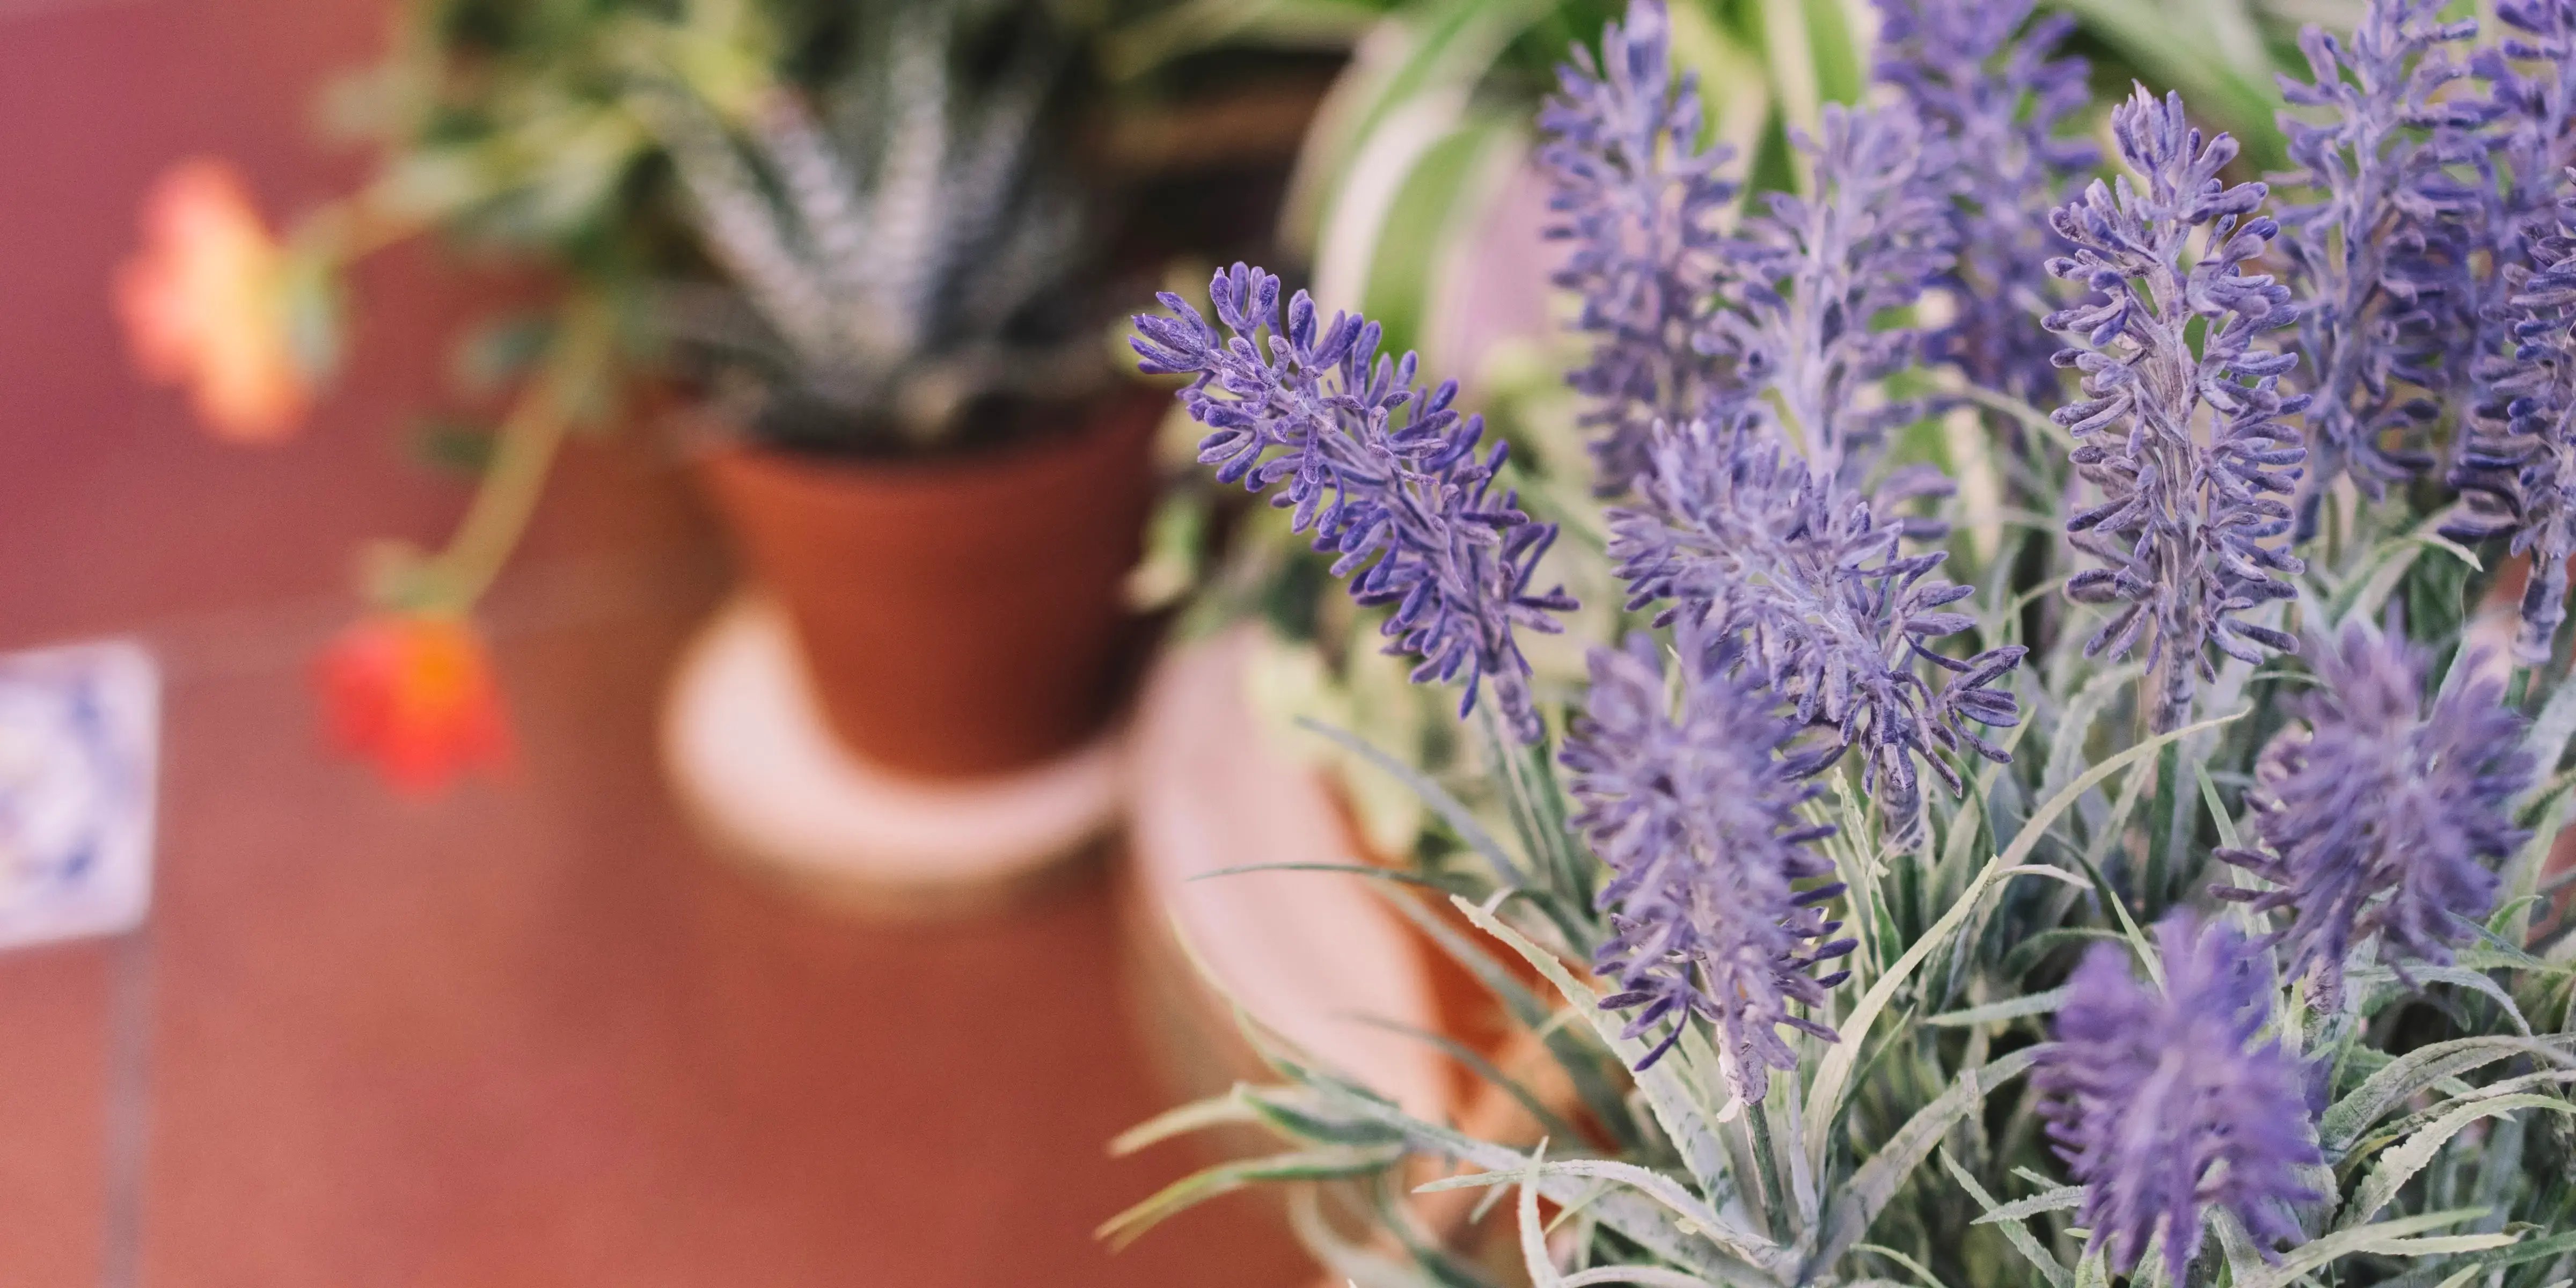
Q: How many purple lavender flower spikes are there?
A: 12